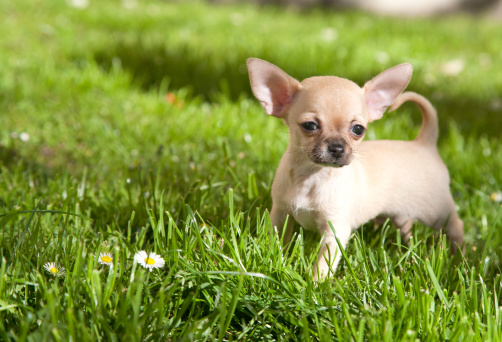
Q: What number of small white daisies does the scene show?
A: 3